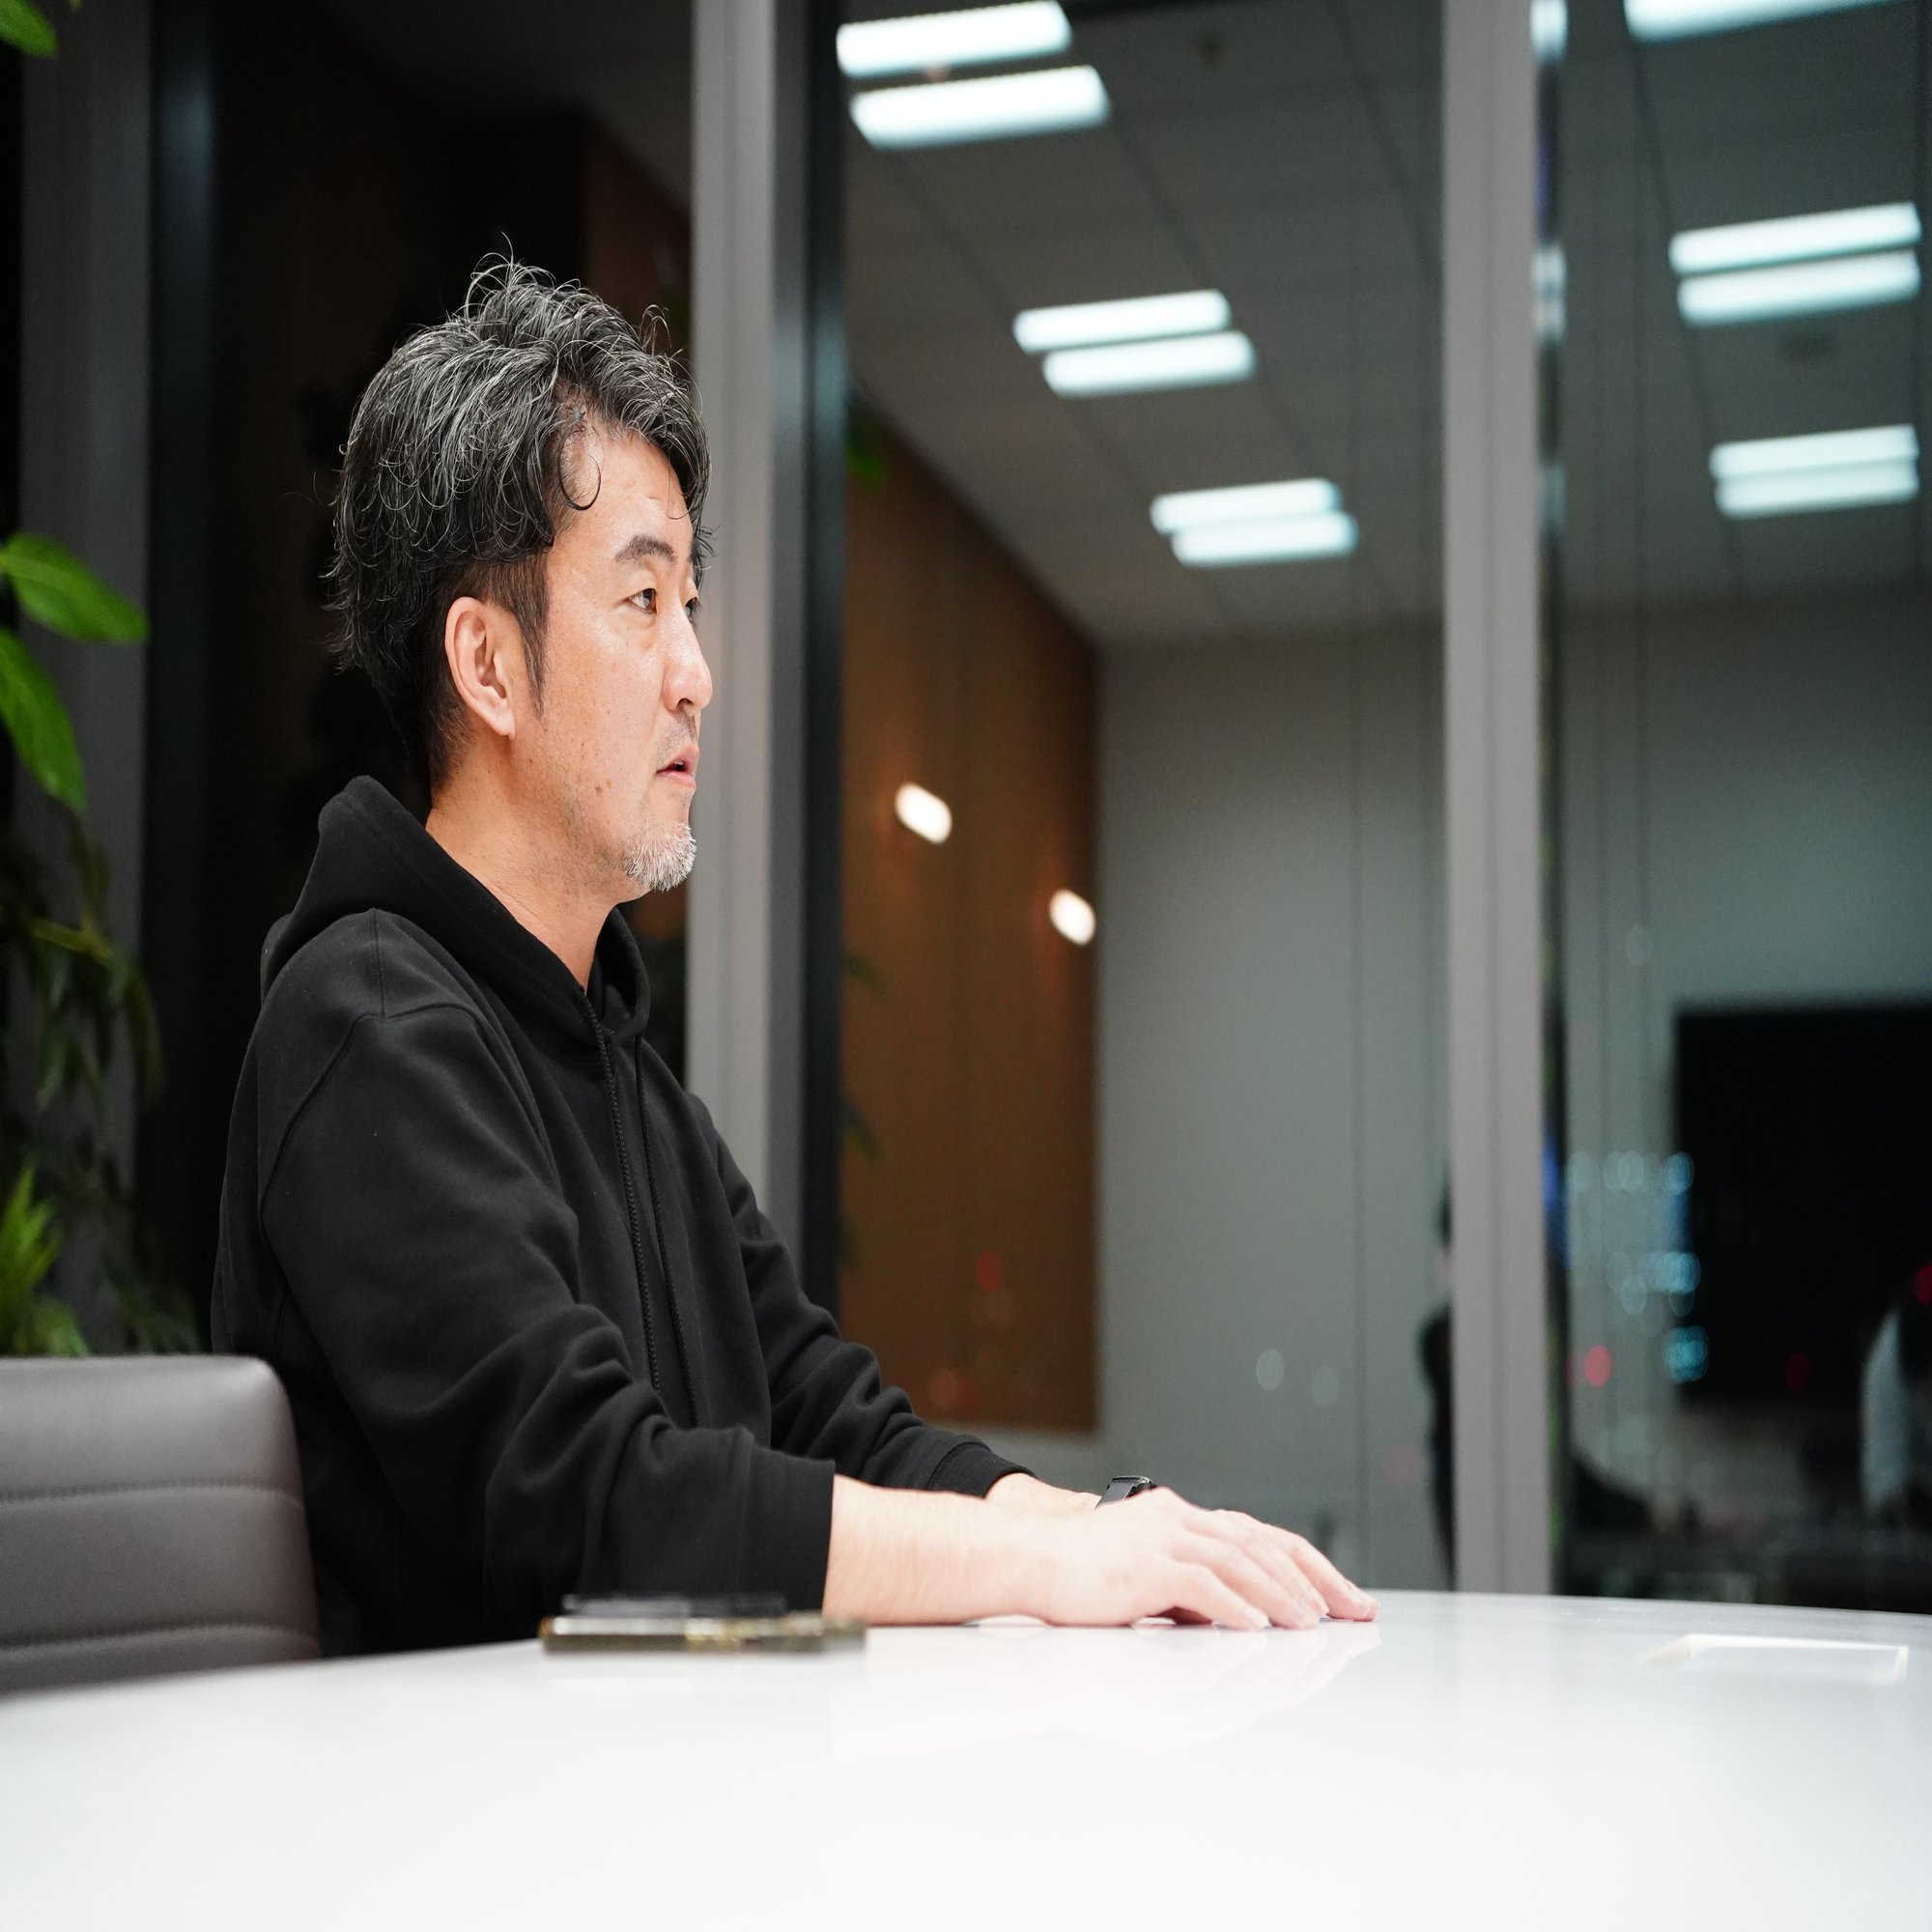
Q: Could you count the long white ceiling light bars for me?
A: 11